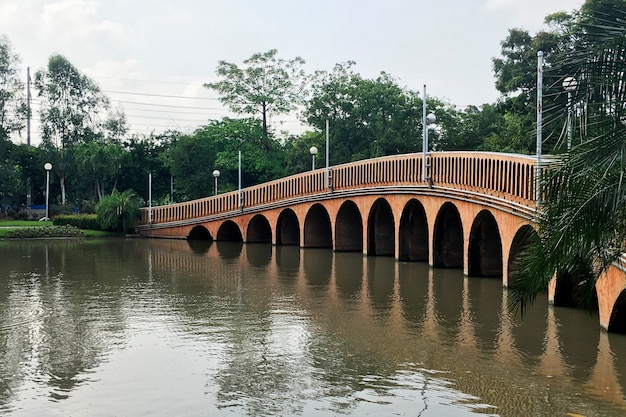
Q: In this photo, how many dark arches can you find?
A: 13